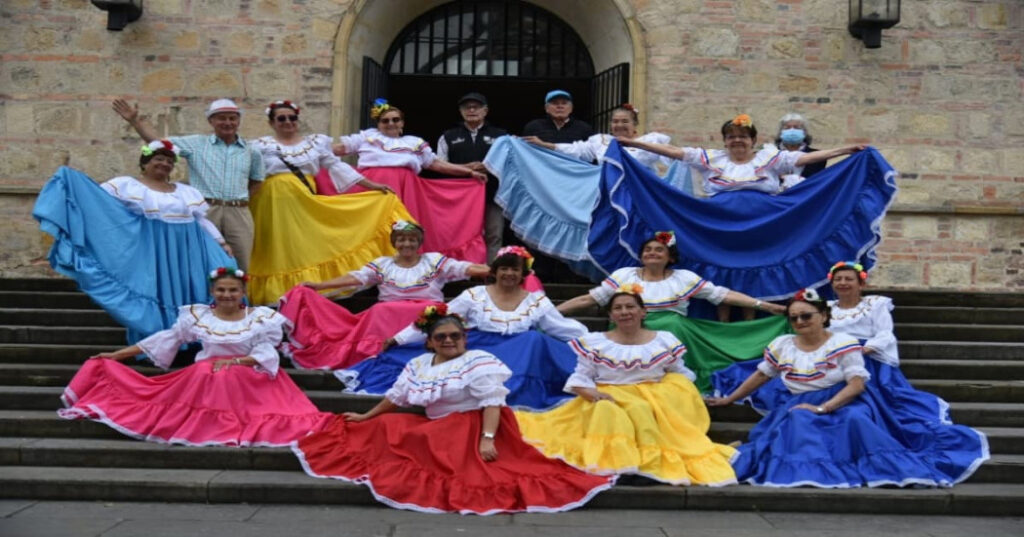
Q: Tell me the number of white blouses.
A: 13